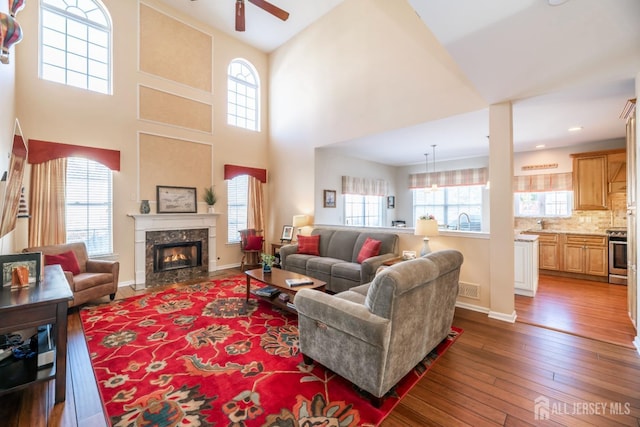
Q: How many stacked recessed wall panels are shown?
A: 3